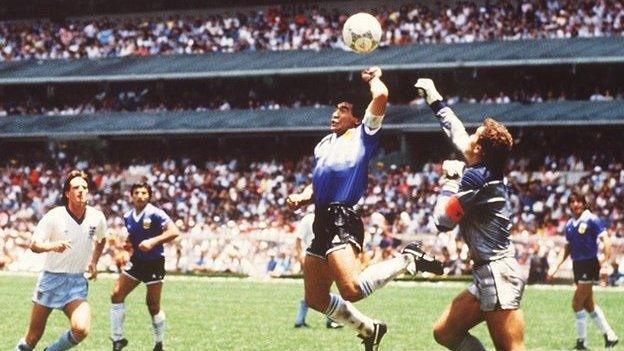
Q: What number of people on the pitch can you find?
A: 6